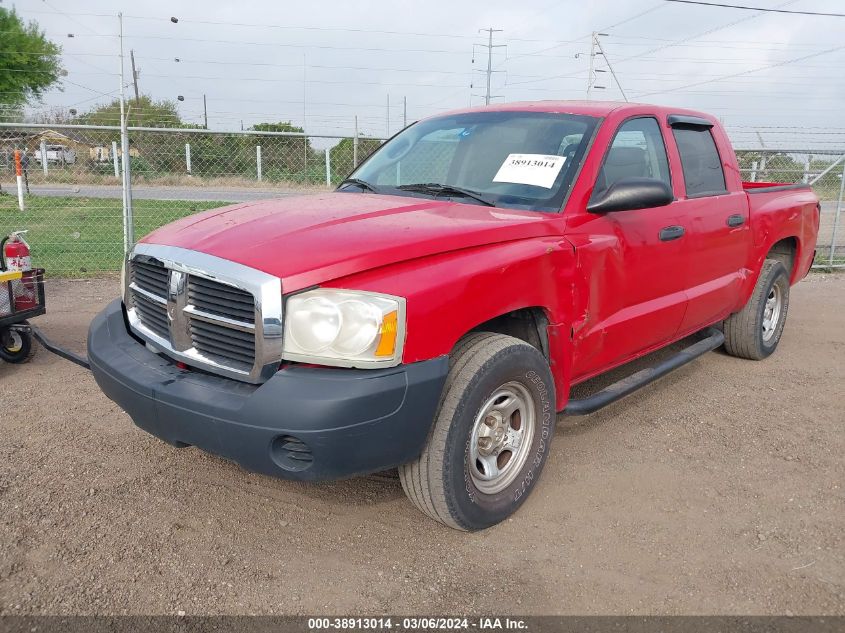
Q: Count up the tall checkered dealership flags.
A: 0